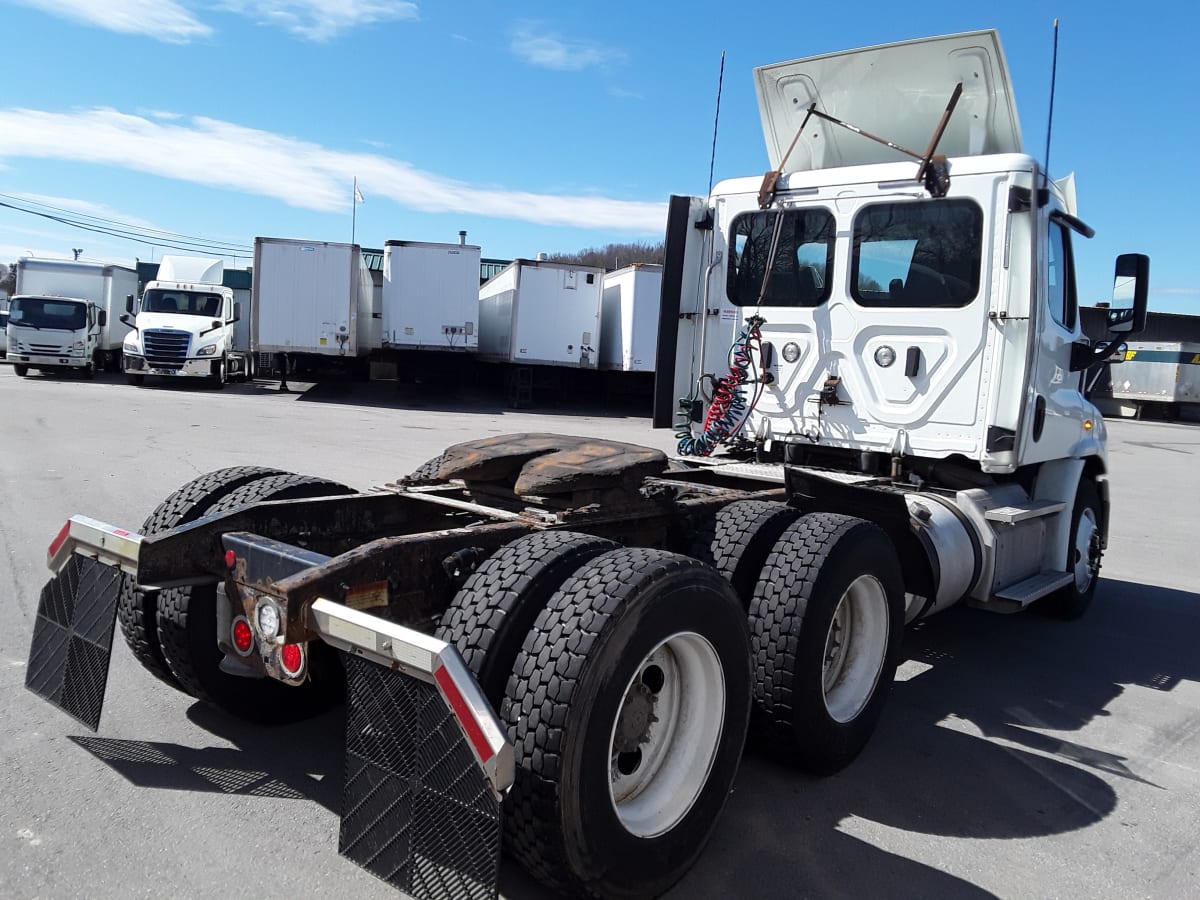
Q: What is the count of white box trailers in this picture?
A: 4